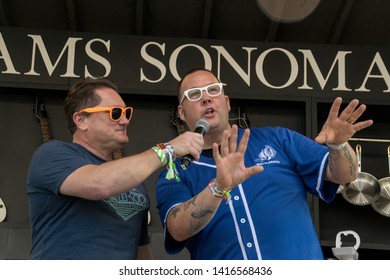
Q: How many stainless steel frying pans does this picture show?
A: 2